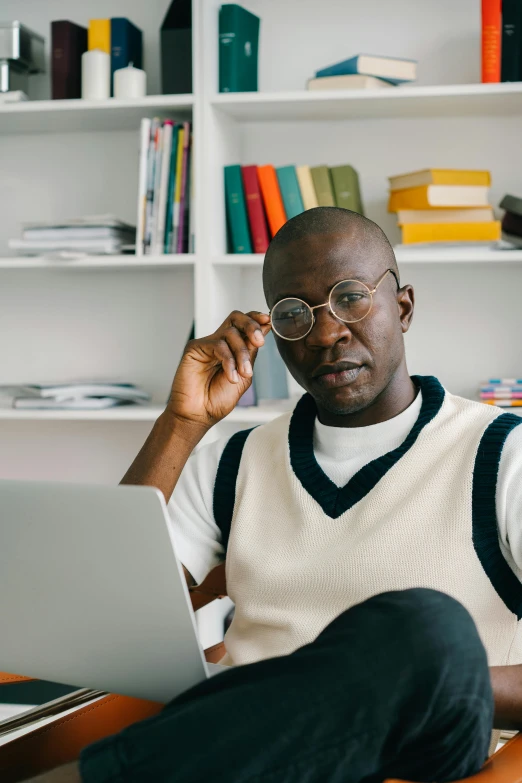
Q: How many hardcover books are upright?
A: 13